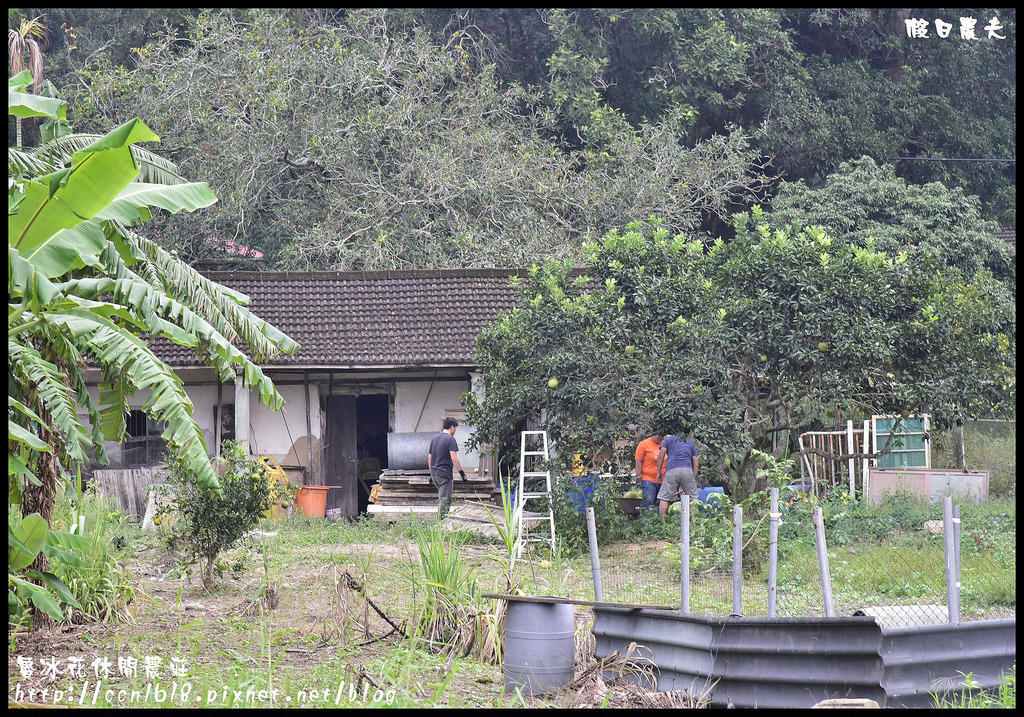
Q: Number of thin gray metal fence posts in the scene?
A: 7